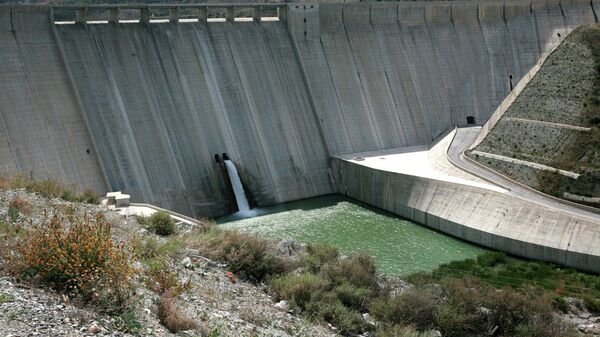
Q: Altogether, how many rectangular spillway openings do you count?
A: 8